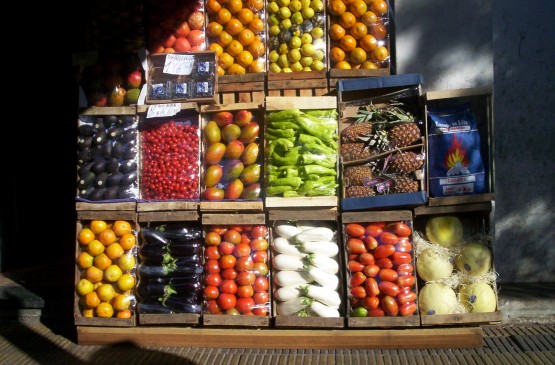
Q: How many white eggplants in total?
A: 12